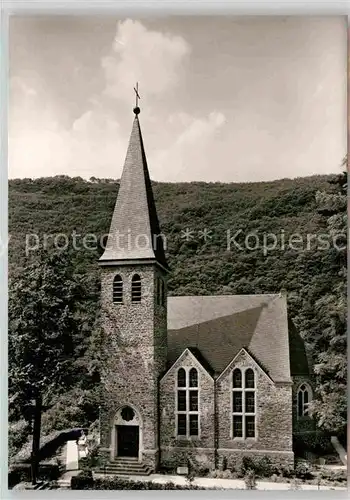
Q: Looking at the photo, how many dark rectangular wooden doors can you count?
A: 1